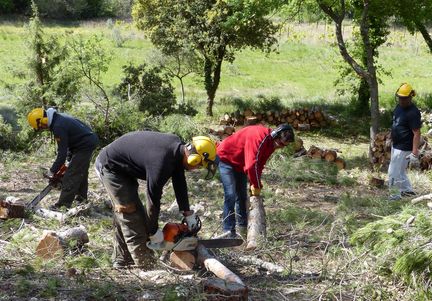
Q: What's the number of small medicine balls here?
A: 0